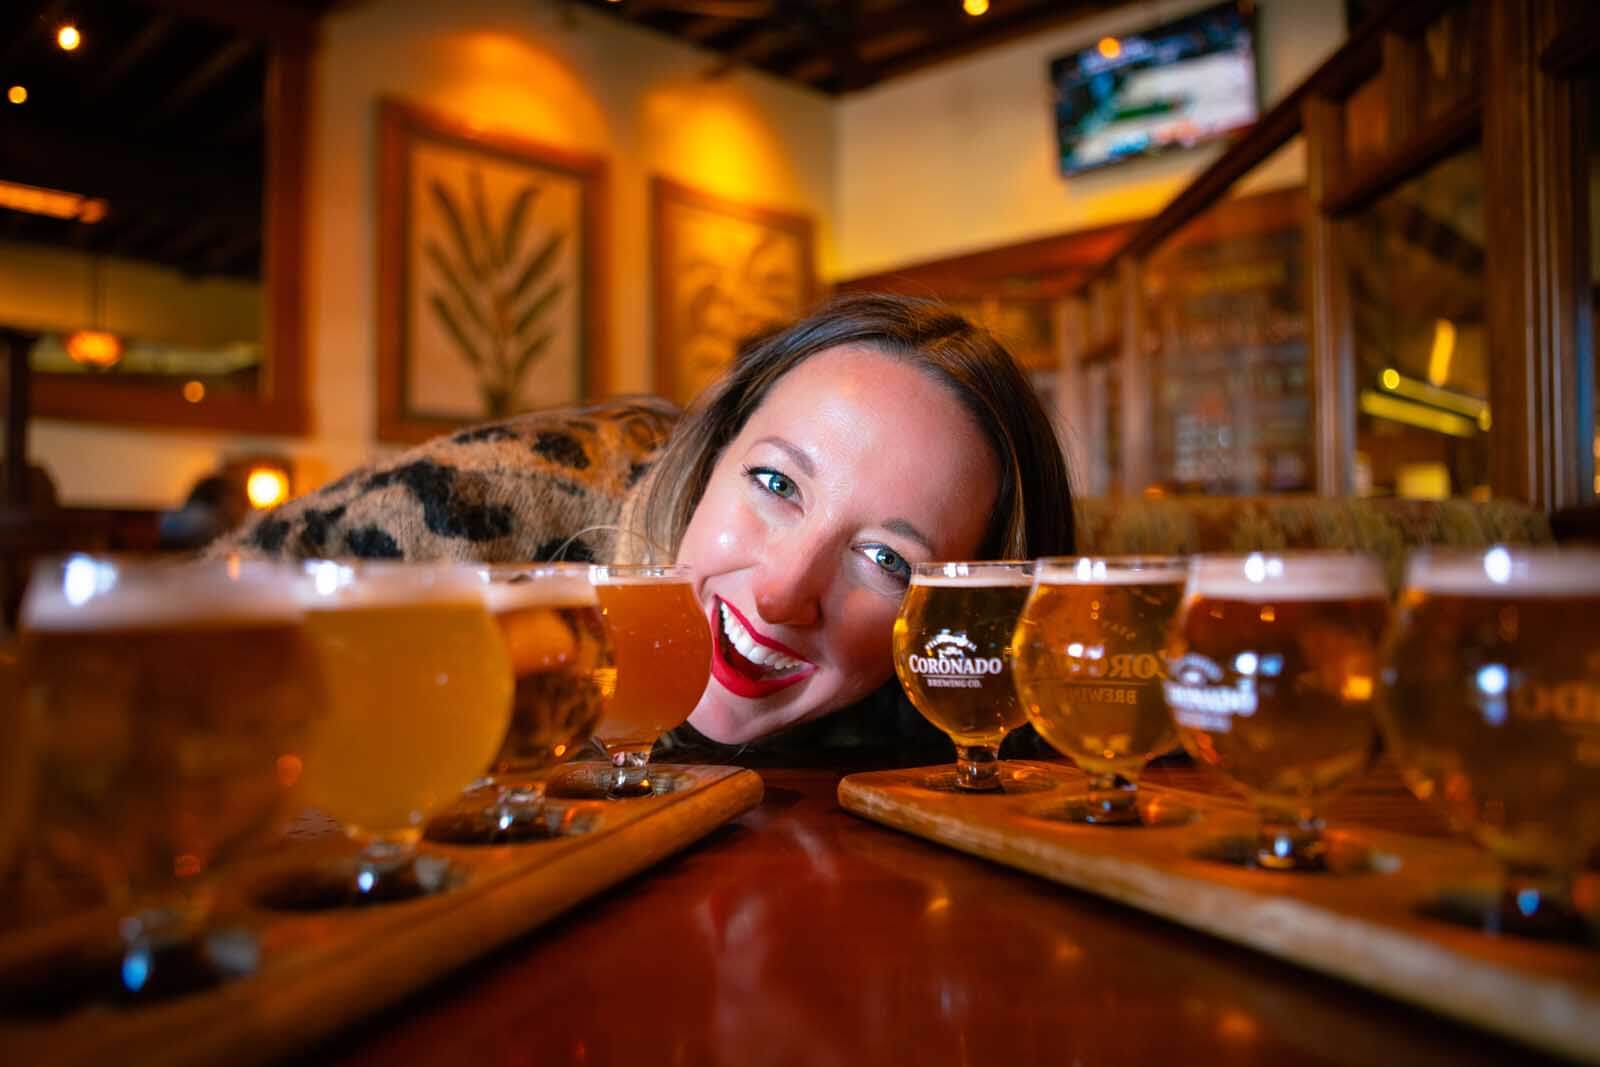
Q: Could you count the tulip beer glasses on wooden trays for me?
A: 8